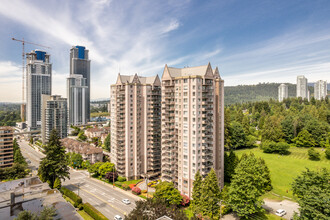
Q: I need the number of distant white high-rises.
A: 3